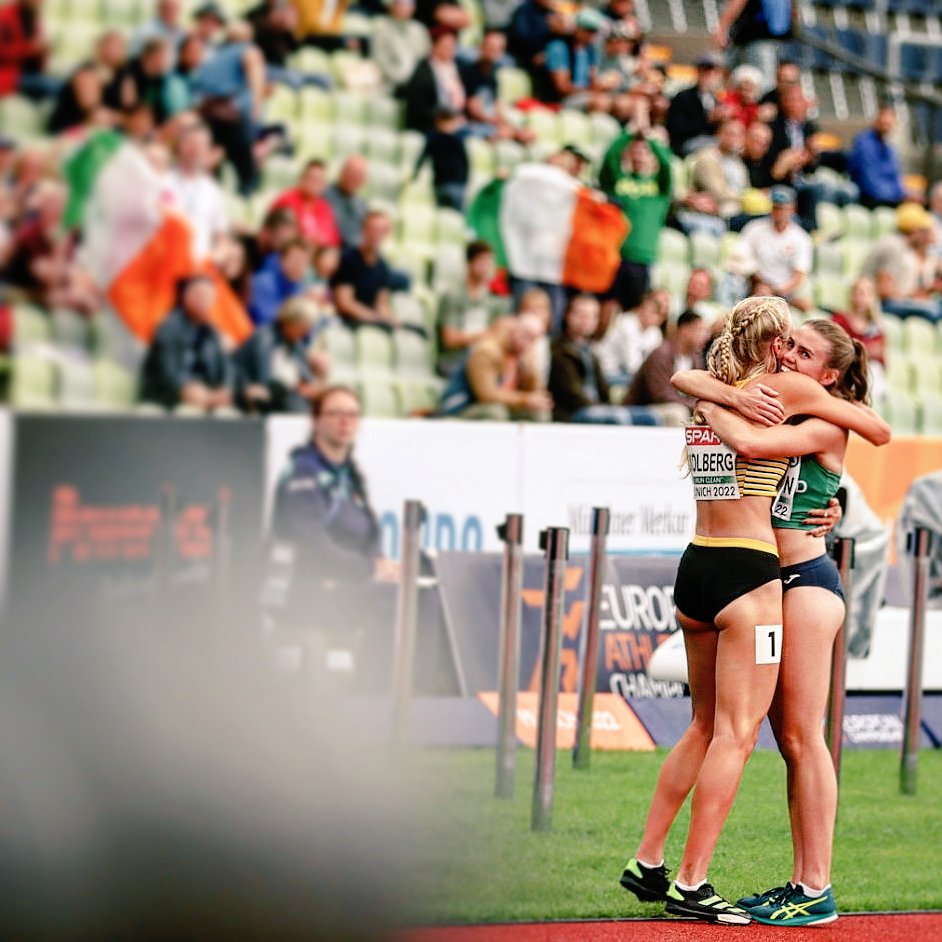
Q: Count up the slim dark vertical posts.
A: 6